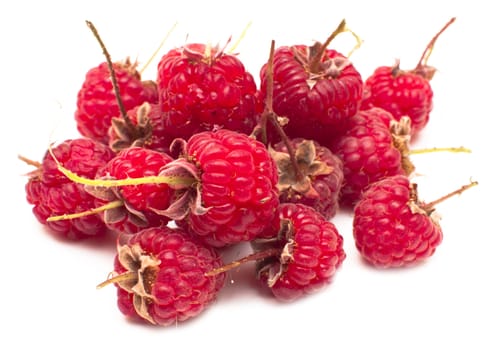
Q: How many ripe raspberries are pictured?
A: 13